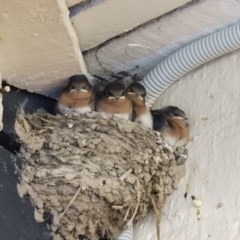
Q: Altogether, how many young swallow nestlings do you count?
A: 4